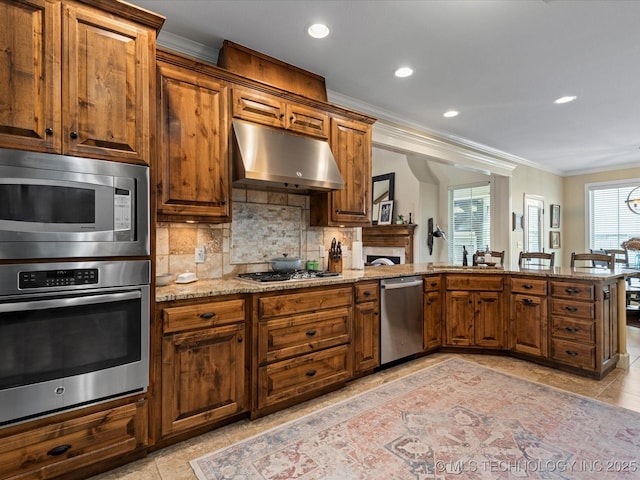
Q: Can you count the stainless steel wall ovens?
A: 1